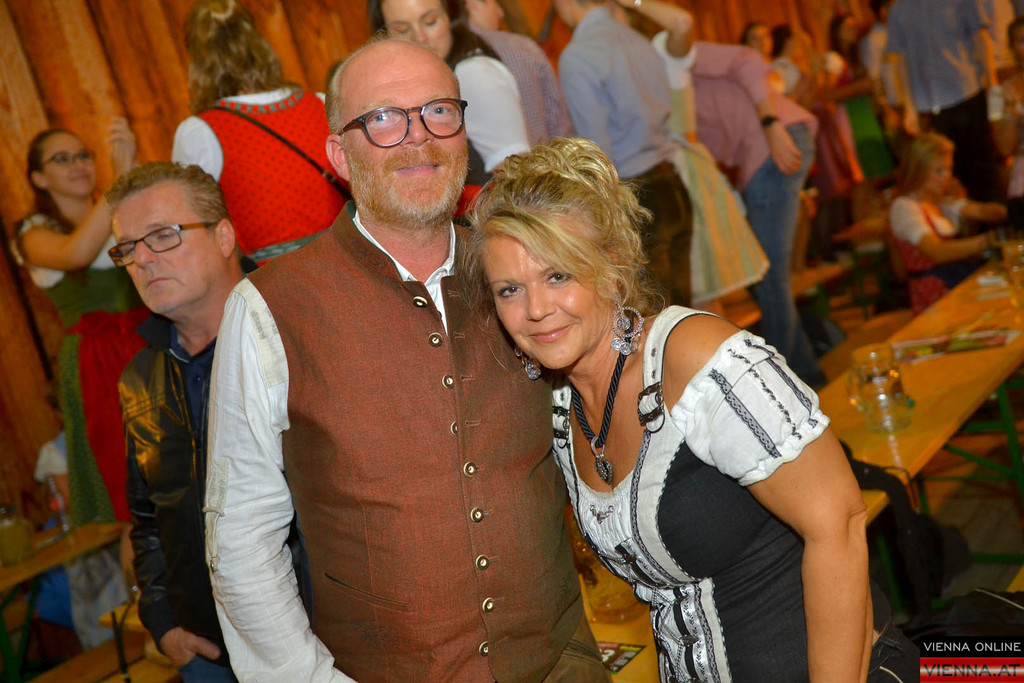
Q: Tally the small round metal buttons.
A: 9